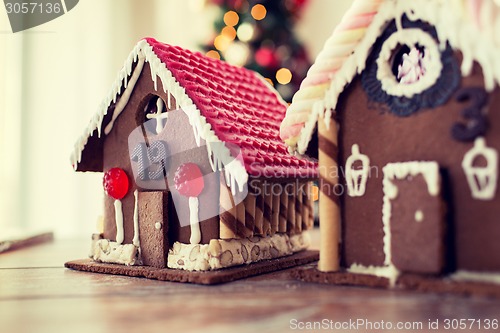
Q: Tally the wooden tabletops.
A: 1